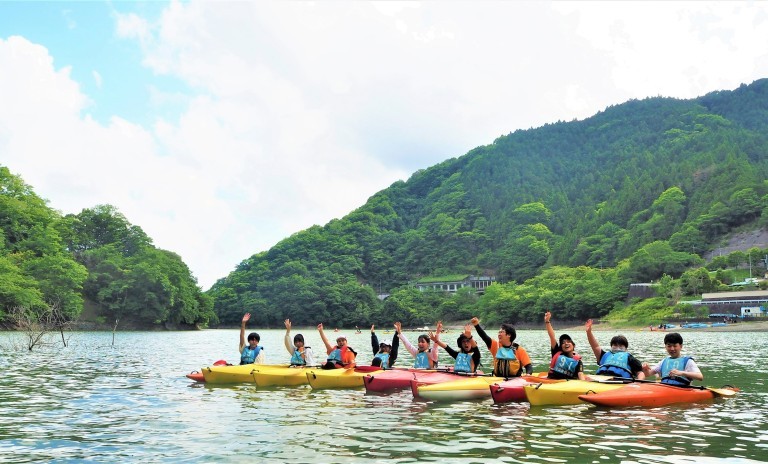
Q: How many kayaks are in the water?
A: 10